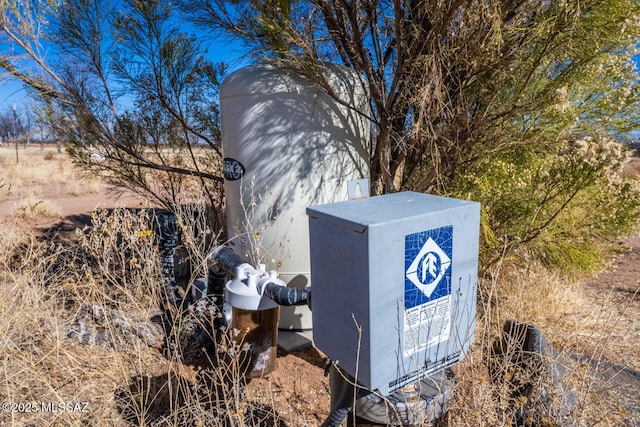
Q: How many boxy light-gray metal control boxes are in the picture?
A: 1